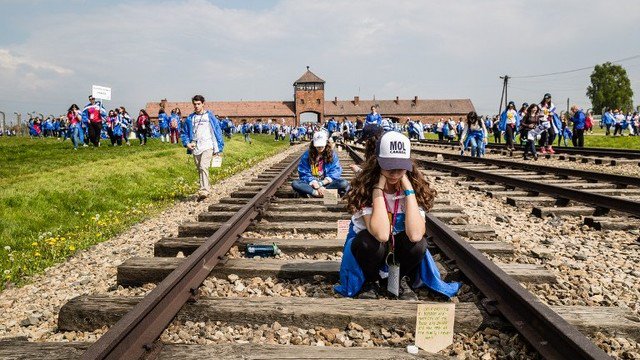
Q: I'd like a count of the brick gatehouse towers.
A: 1